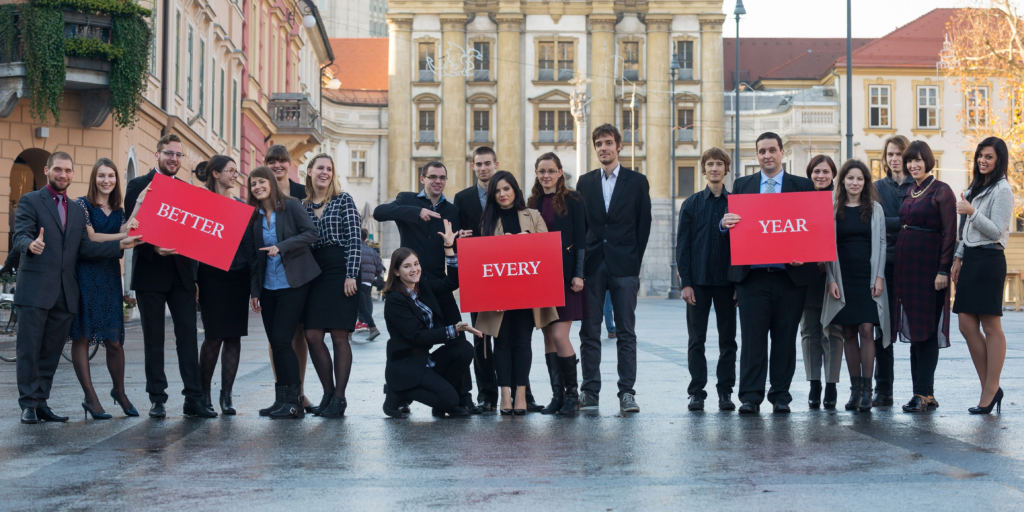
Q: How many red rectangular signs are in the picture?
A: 3